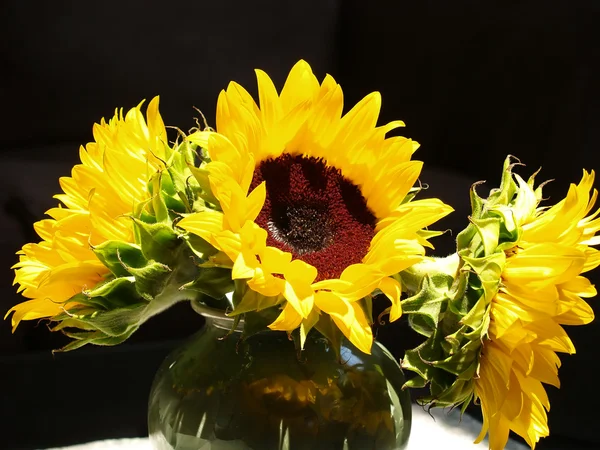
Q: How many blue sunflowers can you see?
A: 0